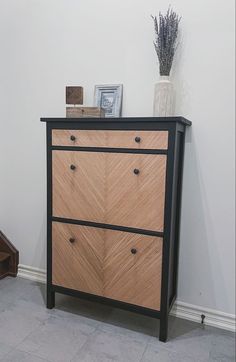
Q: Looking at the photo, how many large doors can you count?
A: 2